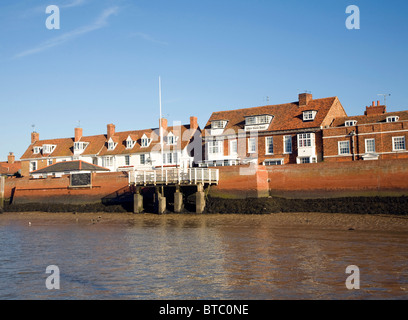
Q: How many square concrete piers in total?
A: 4